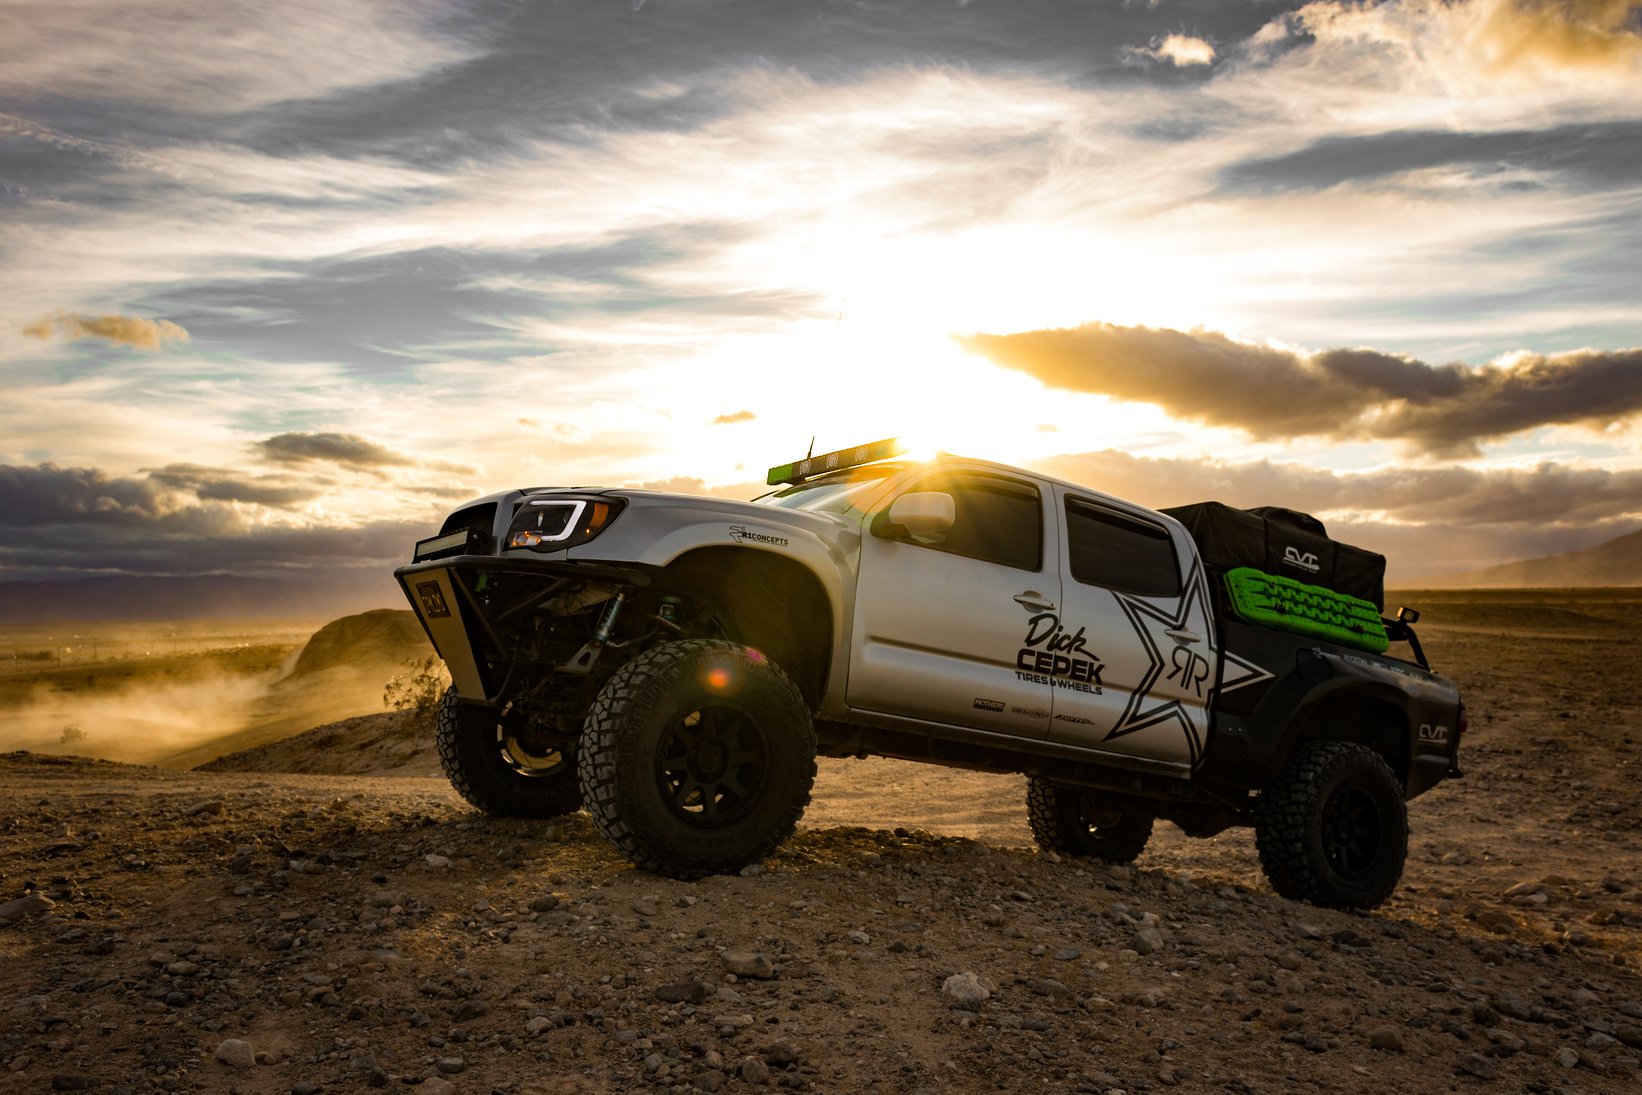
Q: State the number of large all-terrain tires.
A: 4